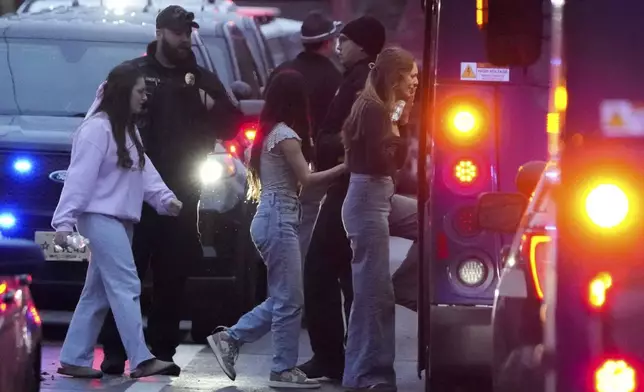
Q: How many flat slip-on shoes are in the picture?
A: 2